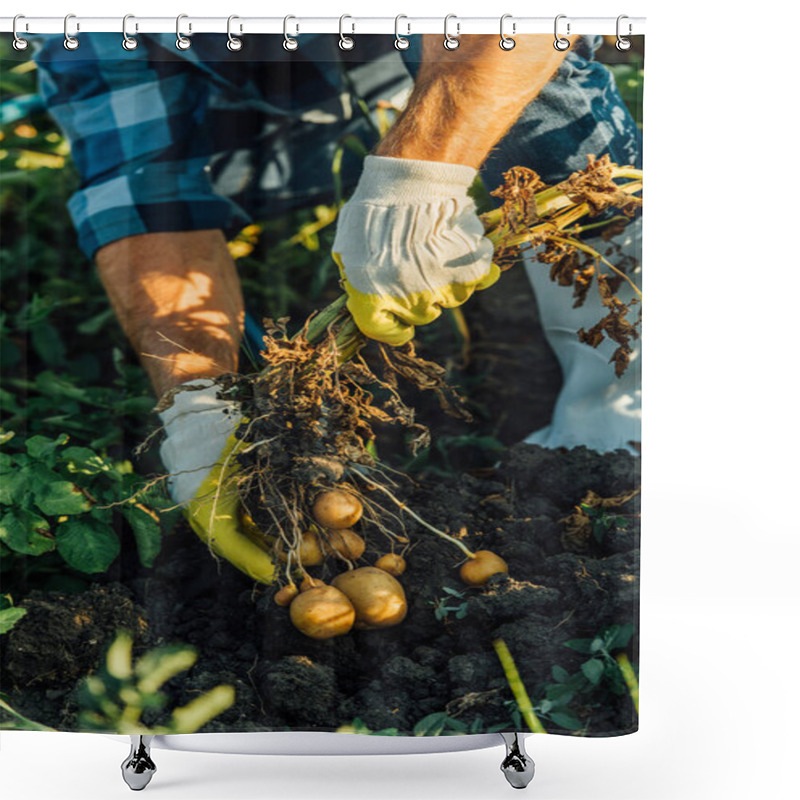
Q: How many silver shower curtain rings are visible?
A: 12